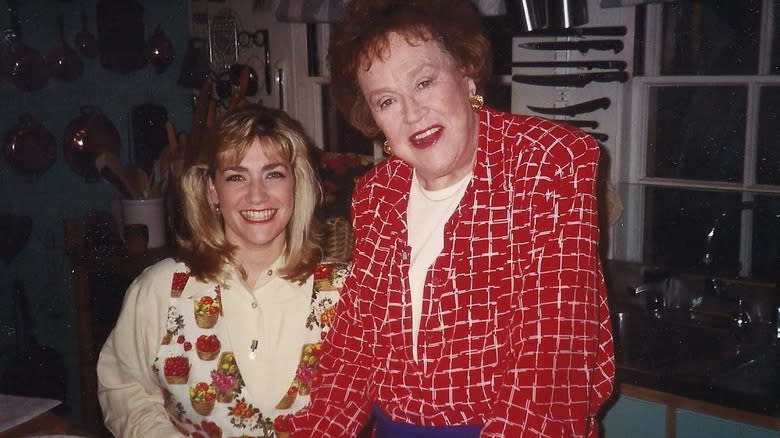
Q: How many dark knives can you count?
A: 7